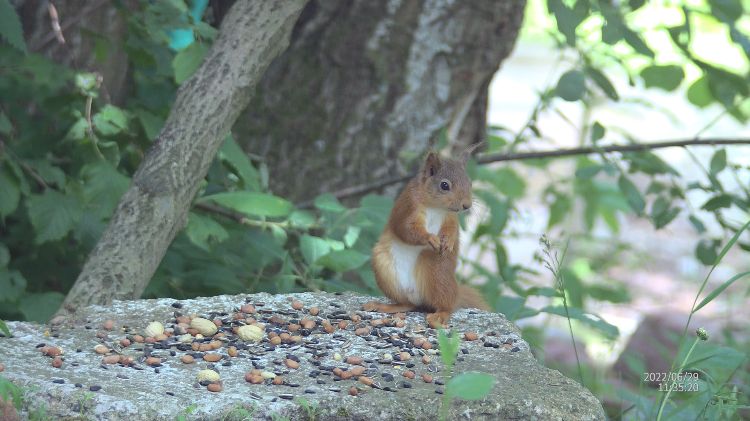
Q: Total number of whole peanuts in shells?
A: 4